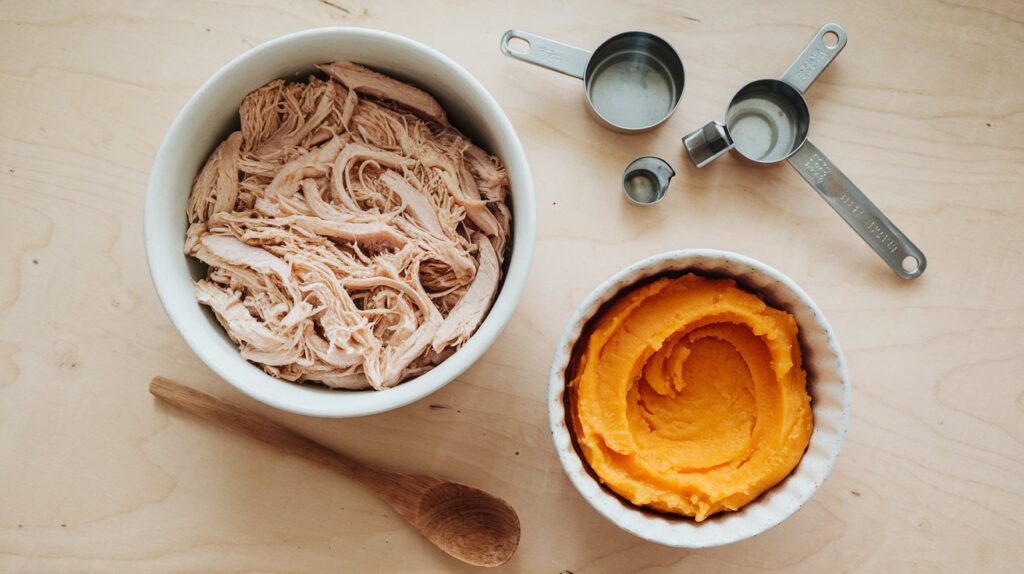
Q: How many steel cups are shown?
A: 3